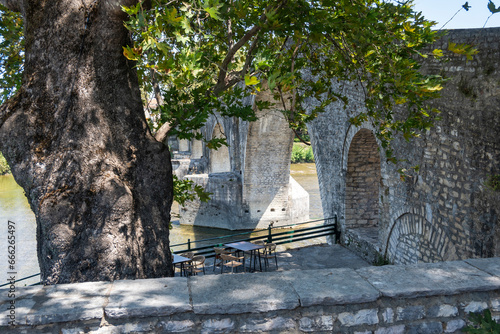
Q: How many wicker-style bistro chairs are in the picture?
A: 6